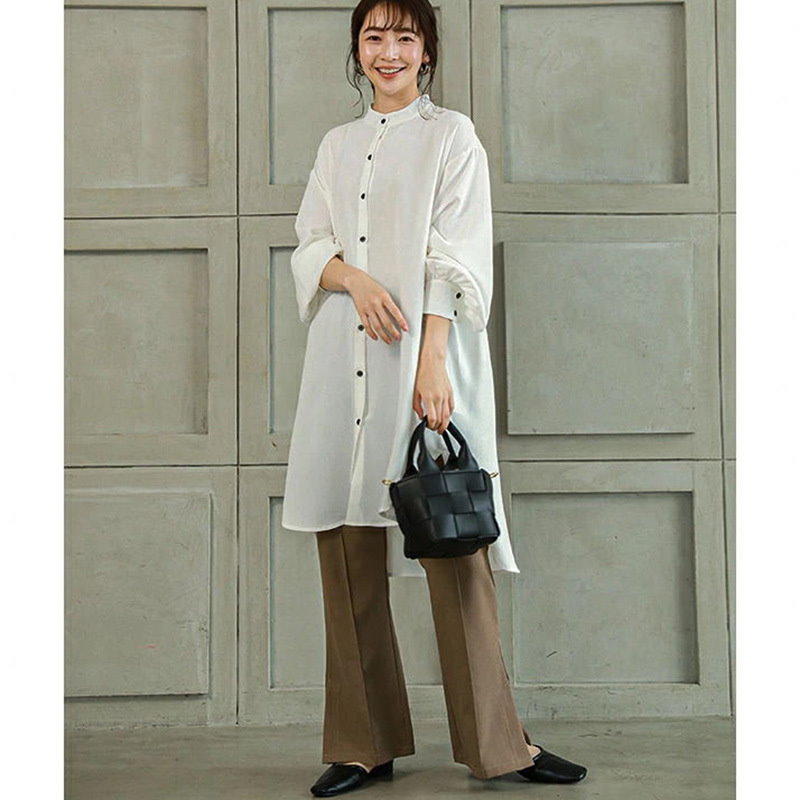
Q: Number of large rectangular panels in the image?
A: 9